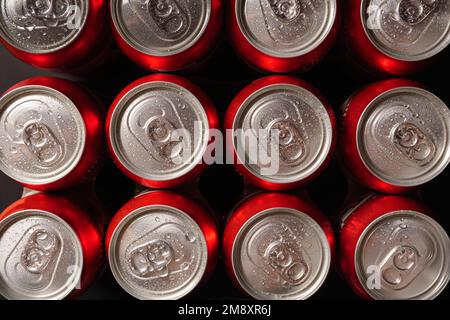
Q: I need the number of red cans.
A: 12